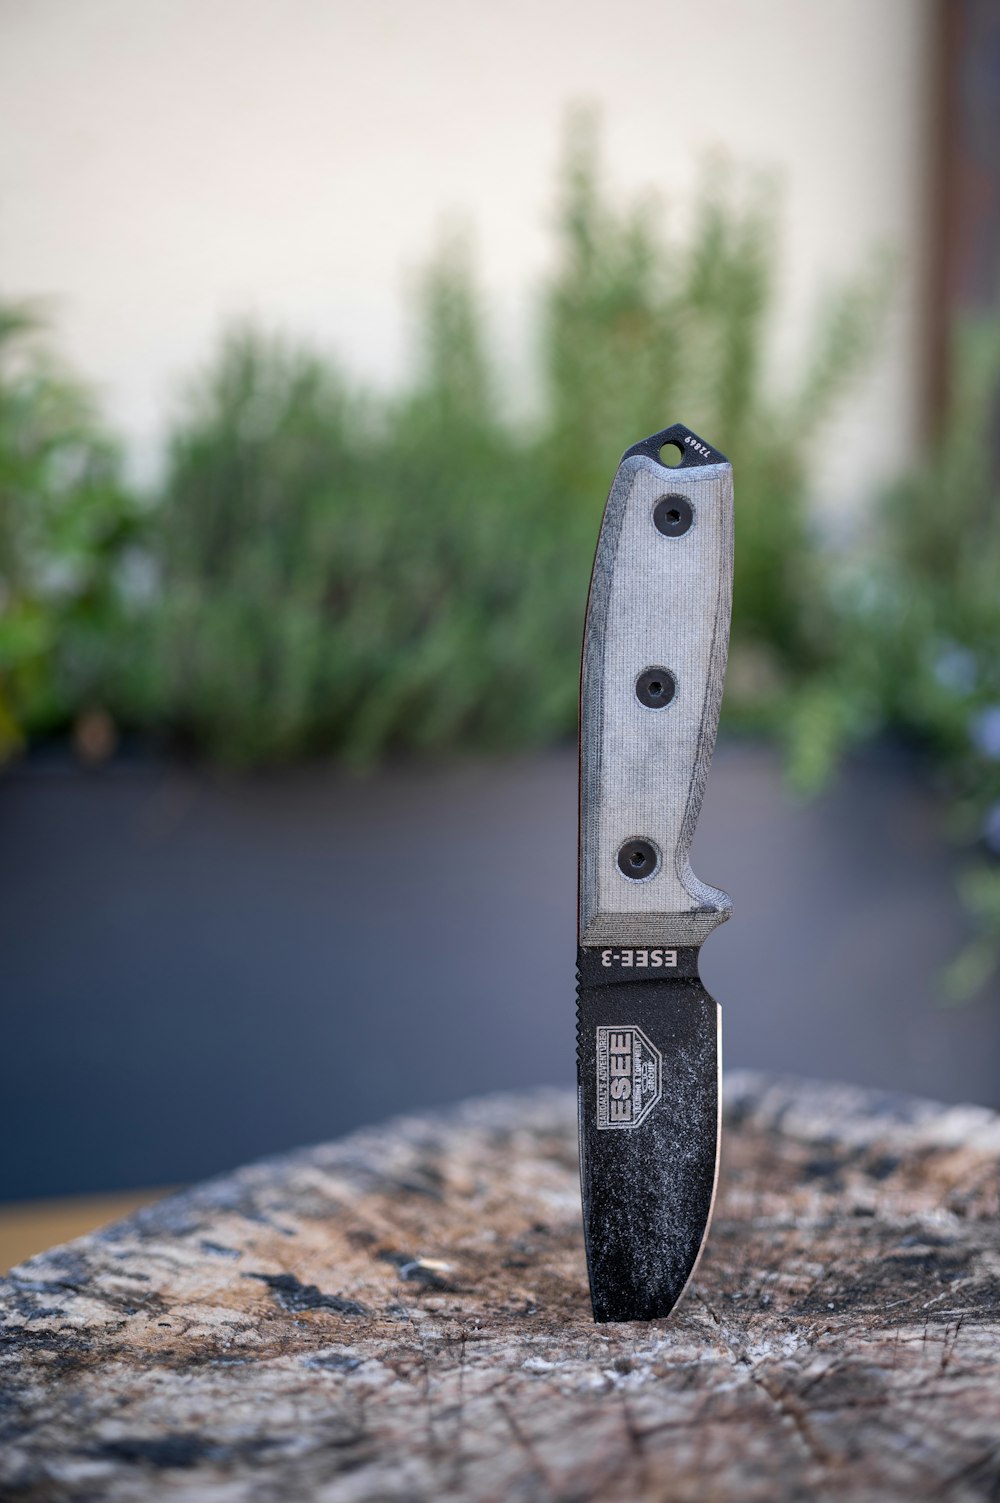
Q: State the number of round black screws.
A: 3